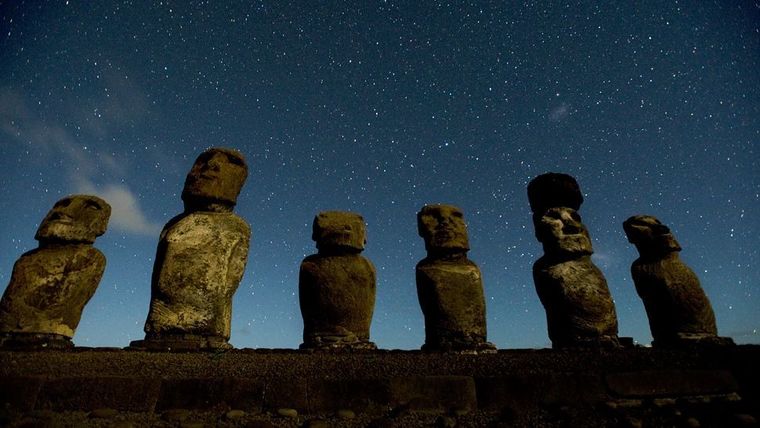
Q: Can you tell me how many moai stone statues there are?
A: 6